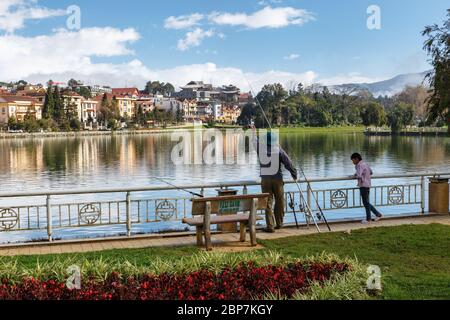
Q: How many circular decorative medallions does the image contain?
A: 5